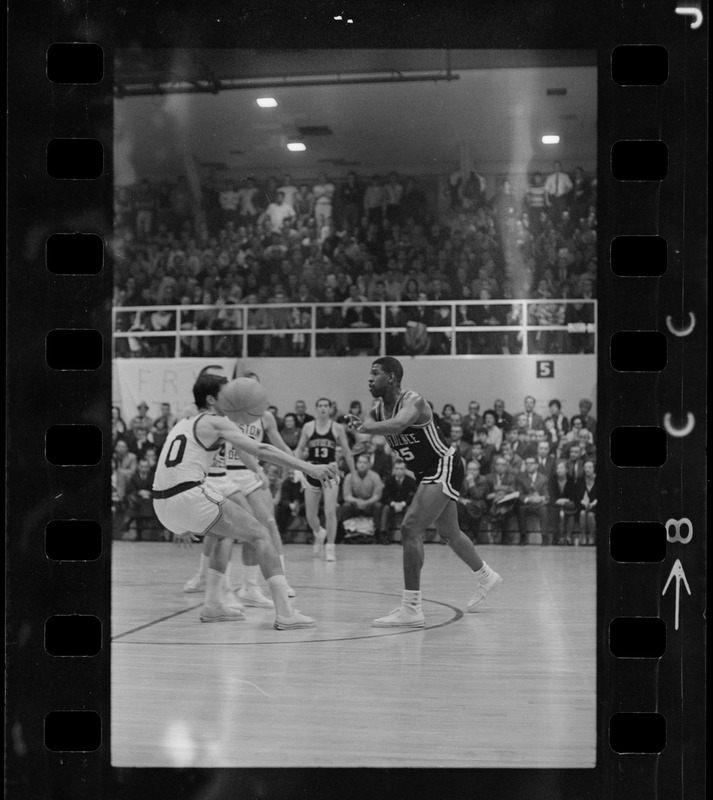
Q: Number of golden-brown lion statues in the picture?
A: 0